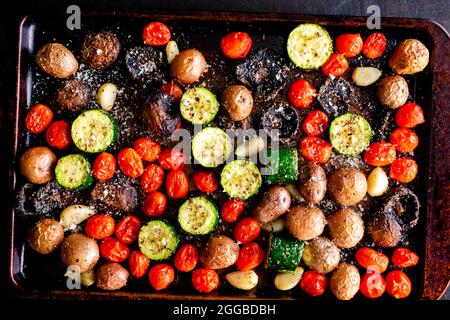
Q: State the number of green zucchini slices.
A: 11